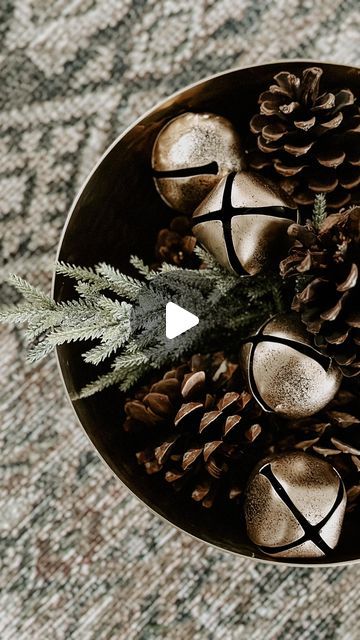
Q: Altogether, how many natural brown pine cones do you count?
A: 5